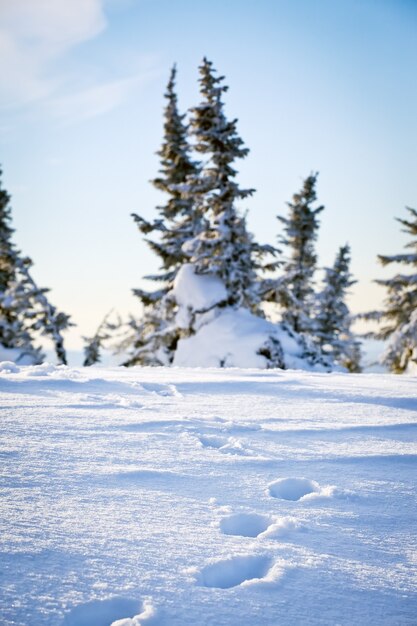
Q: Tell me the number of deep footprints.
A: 4